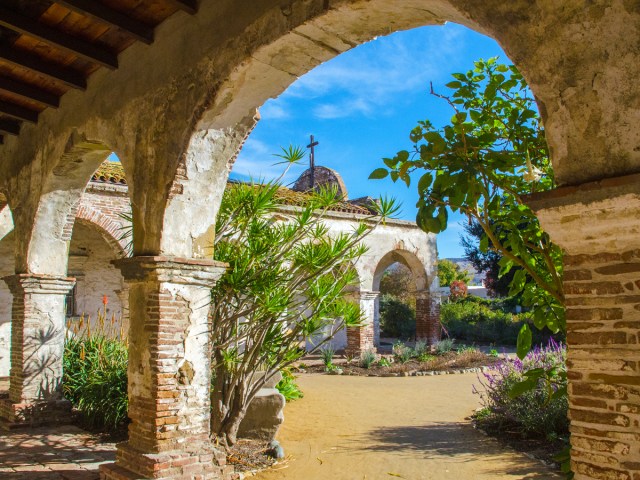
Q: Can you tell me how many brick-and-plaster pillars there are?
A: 5